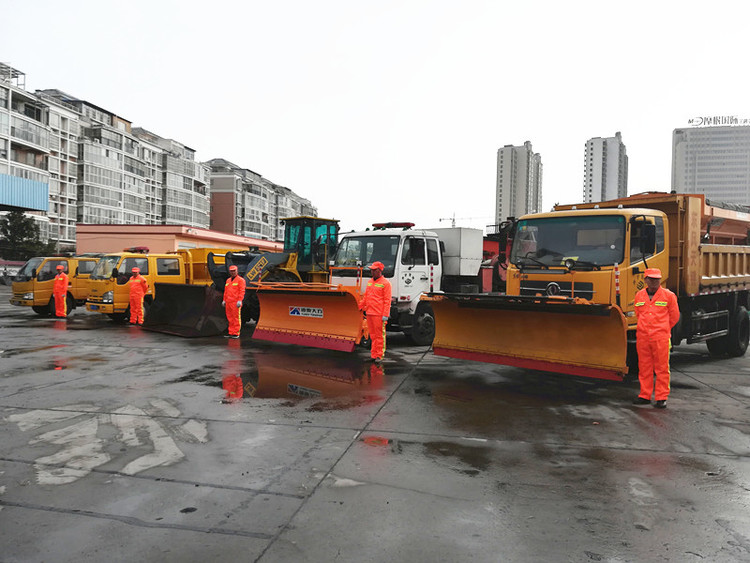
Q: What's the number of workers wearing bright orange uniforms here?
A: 5